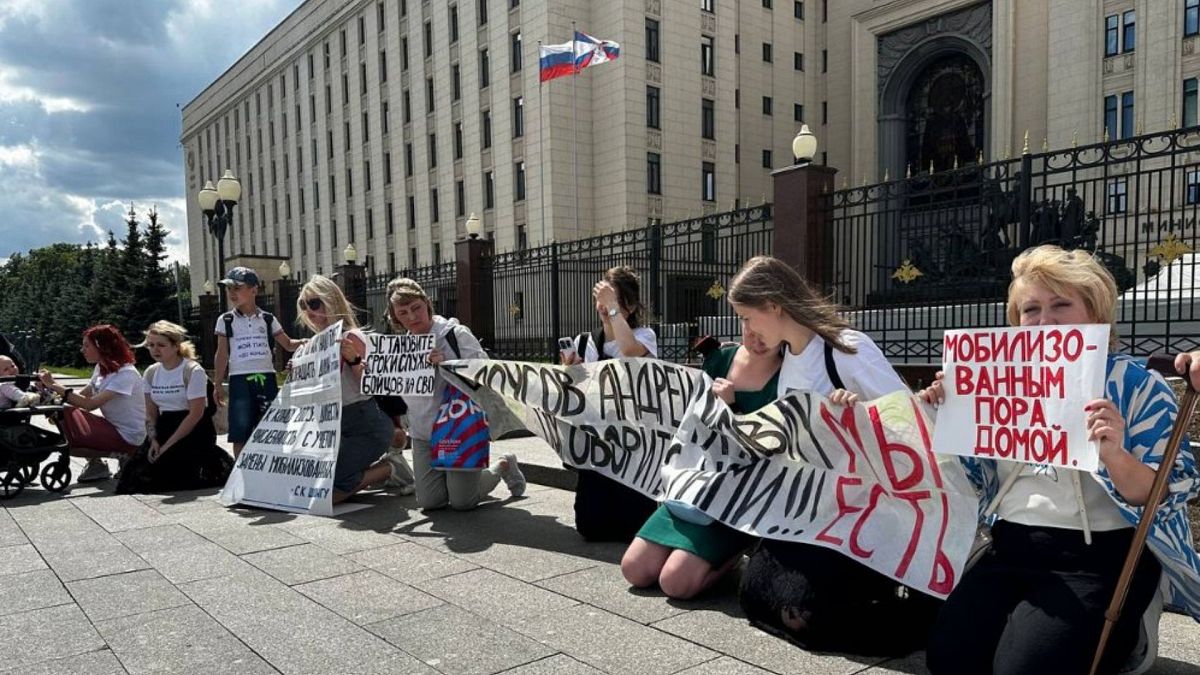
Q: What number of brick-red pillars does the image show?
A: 5